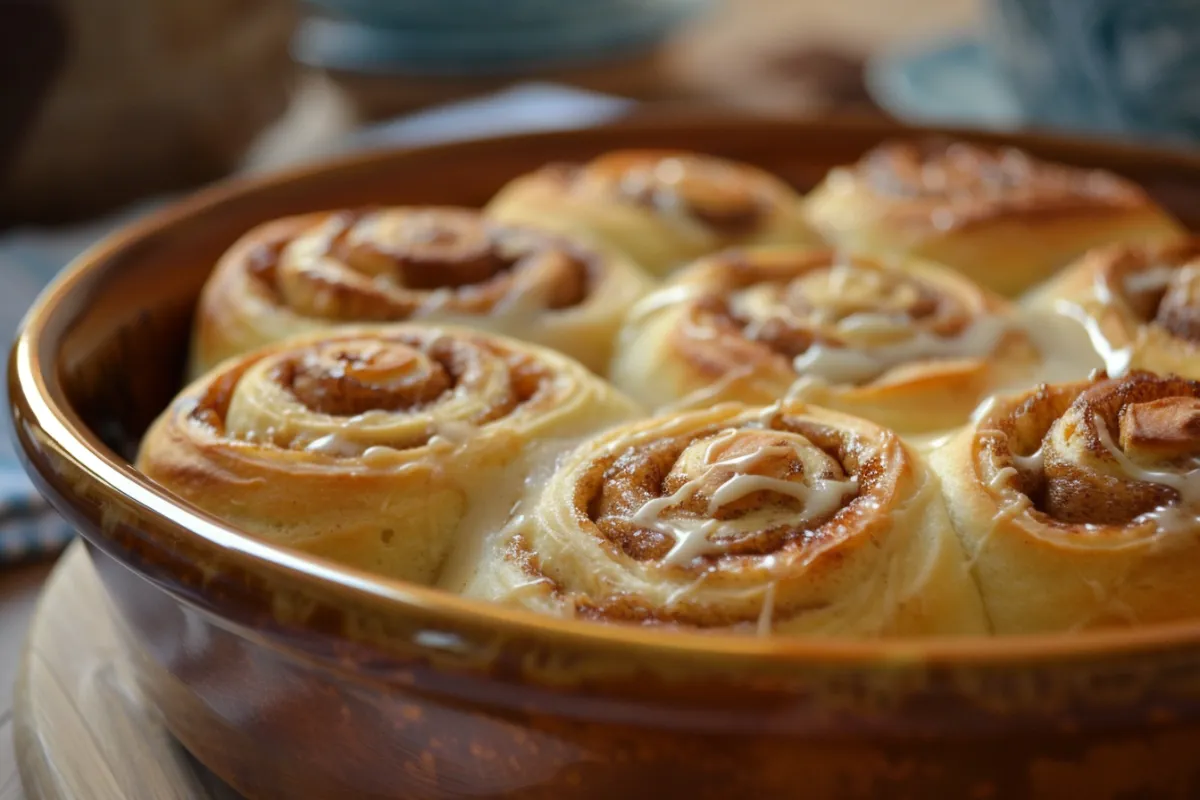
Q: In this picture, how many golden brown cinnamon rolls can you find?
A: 8